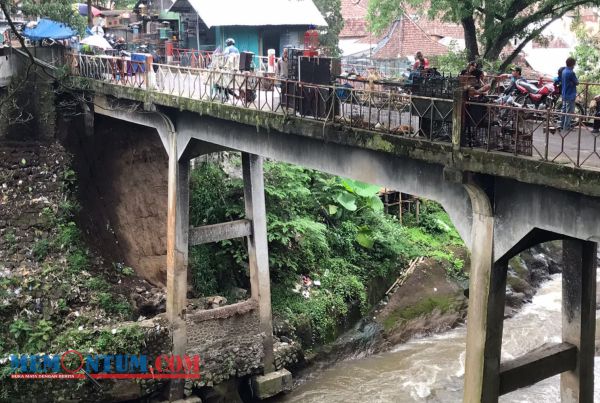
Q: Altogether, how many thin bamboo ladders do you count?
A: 1